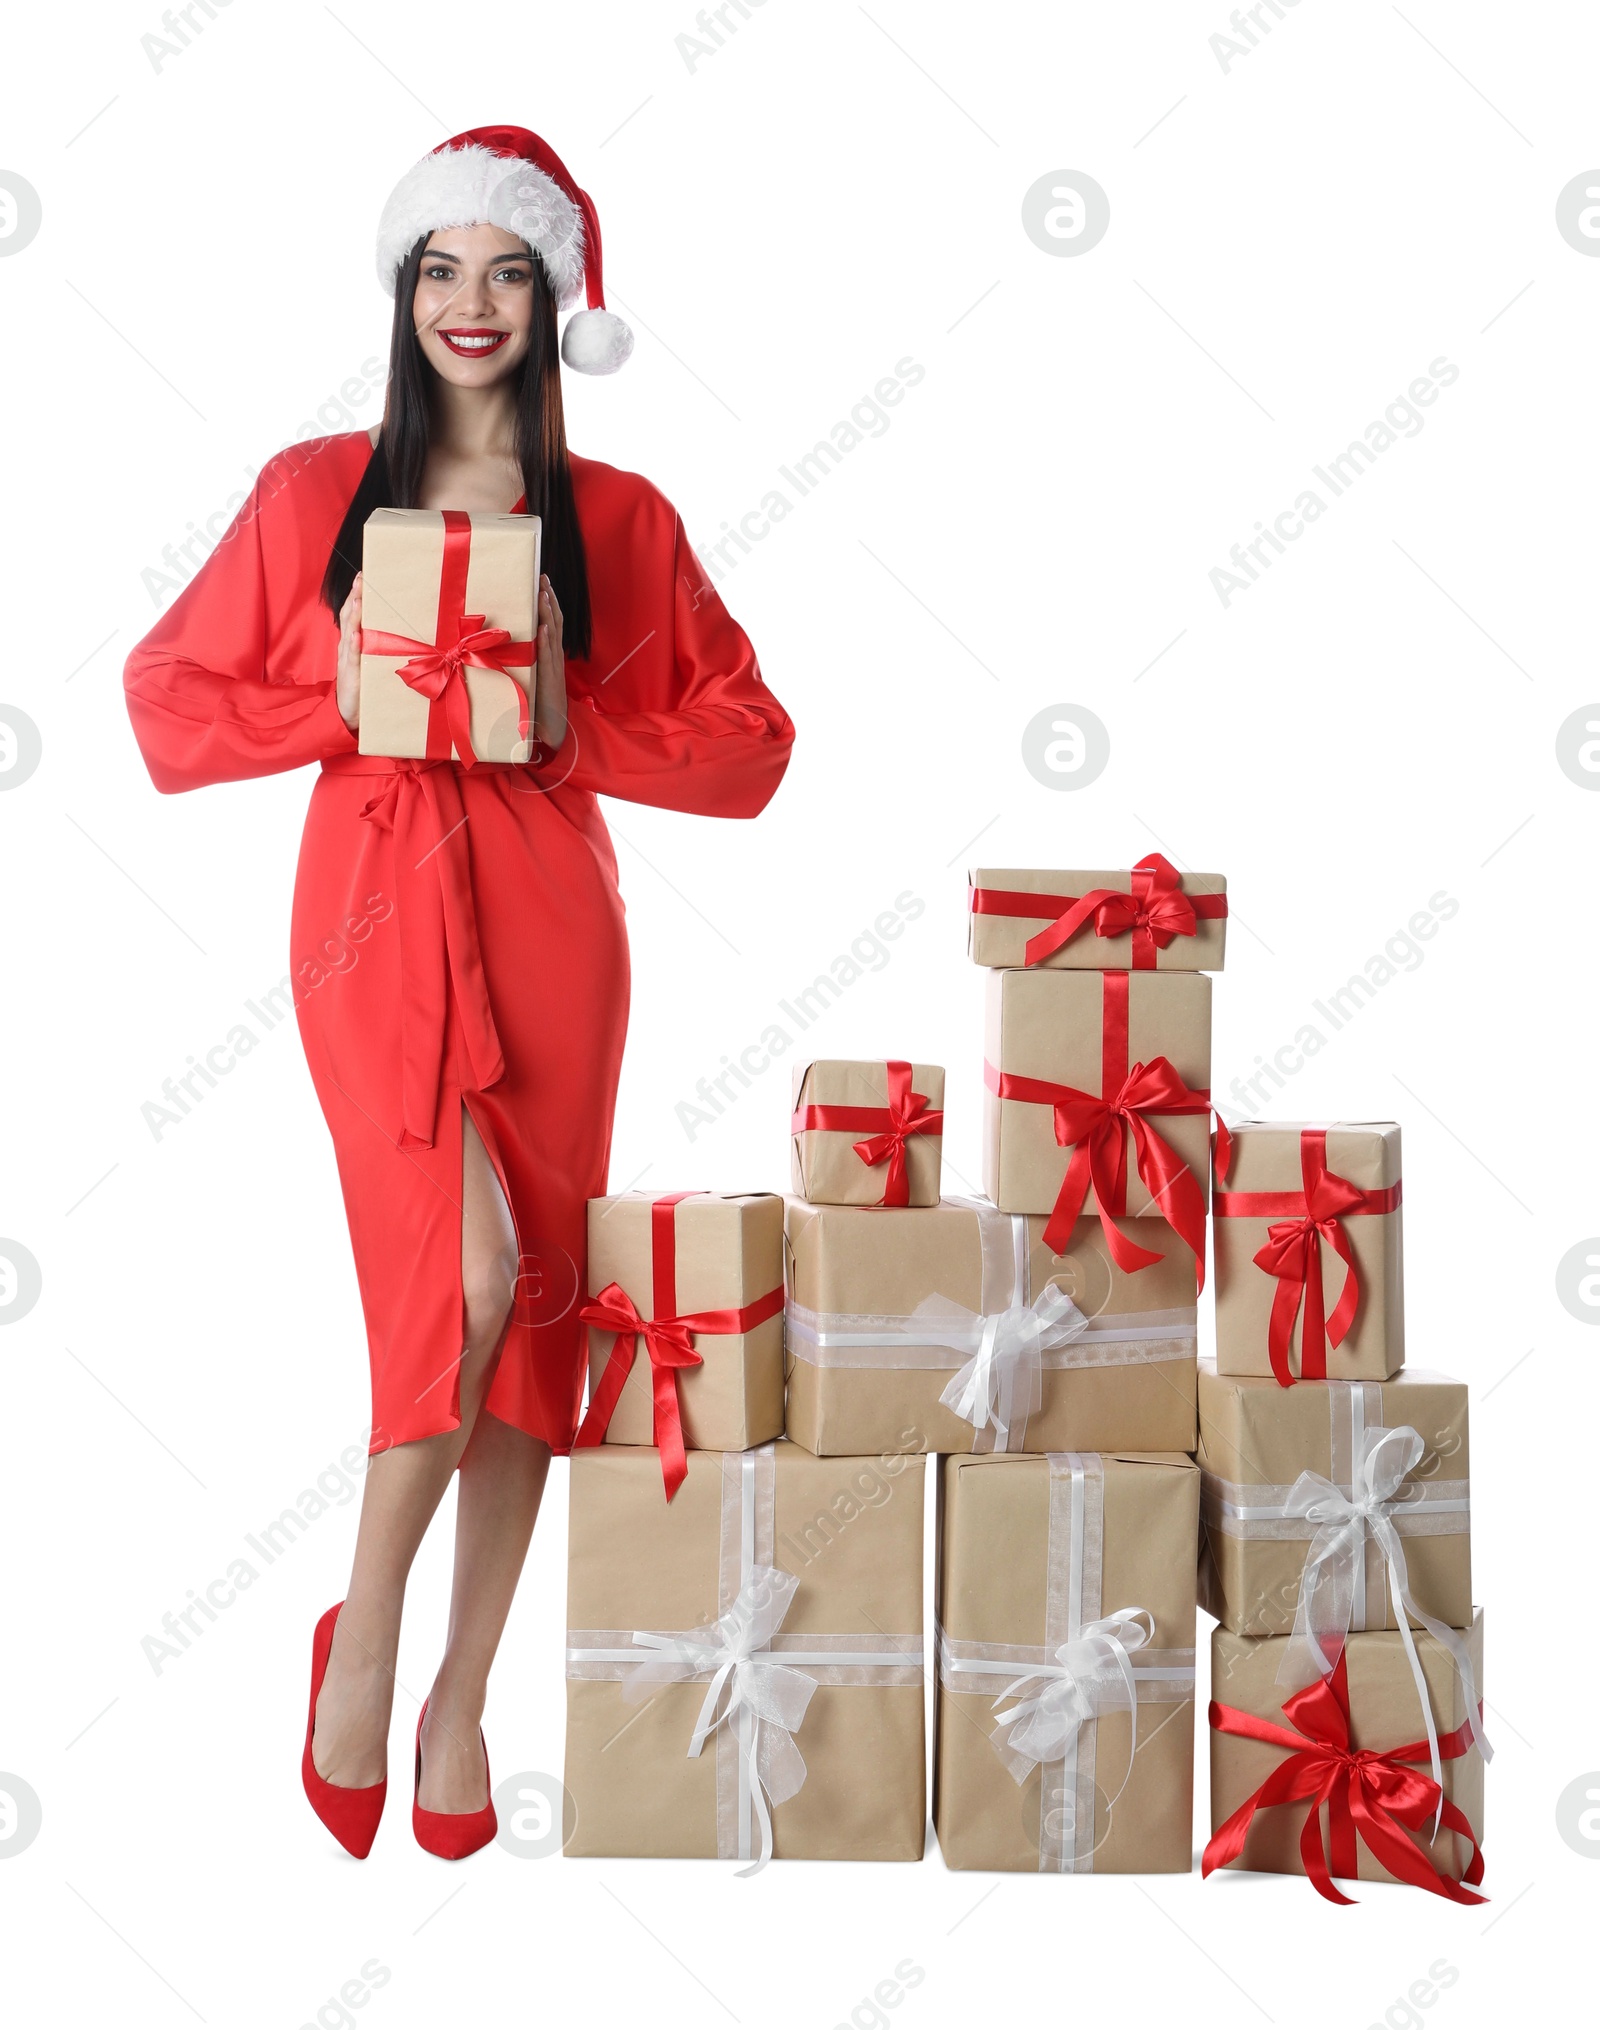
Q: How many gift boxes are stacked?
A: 10